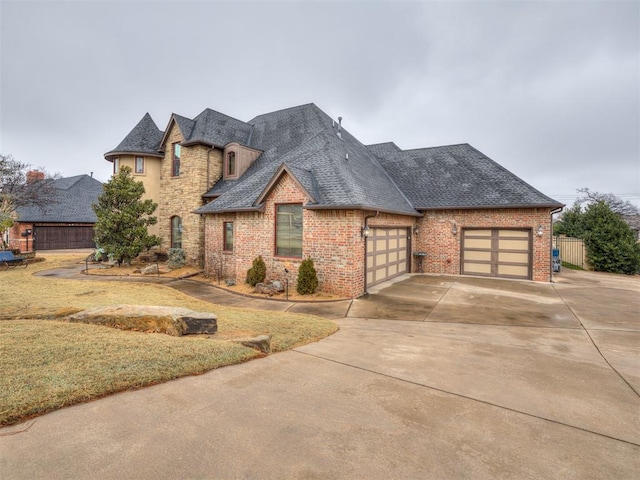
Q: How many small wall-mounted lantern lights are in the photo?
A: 4